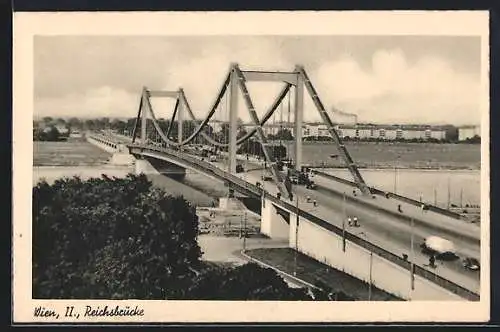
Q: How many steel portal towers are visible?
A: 2